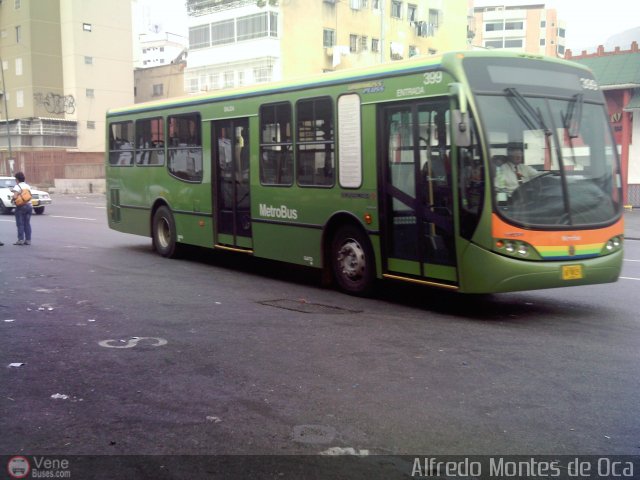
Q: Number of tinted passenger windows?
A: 5